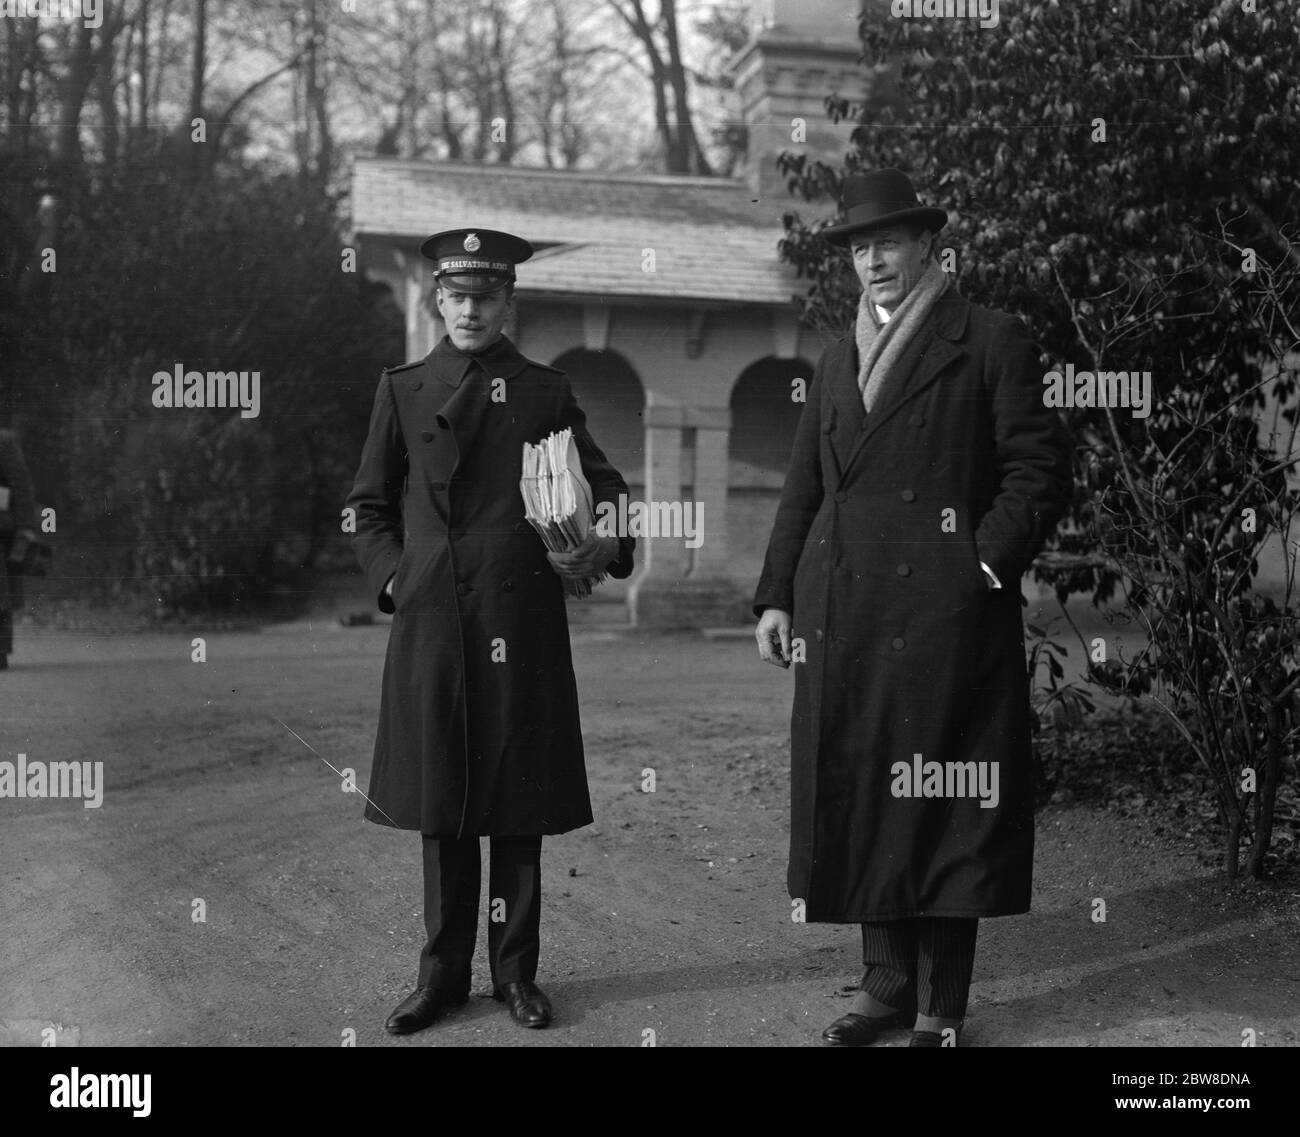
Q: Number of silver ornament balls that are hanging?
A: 0